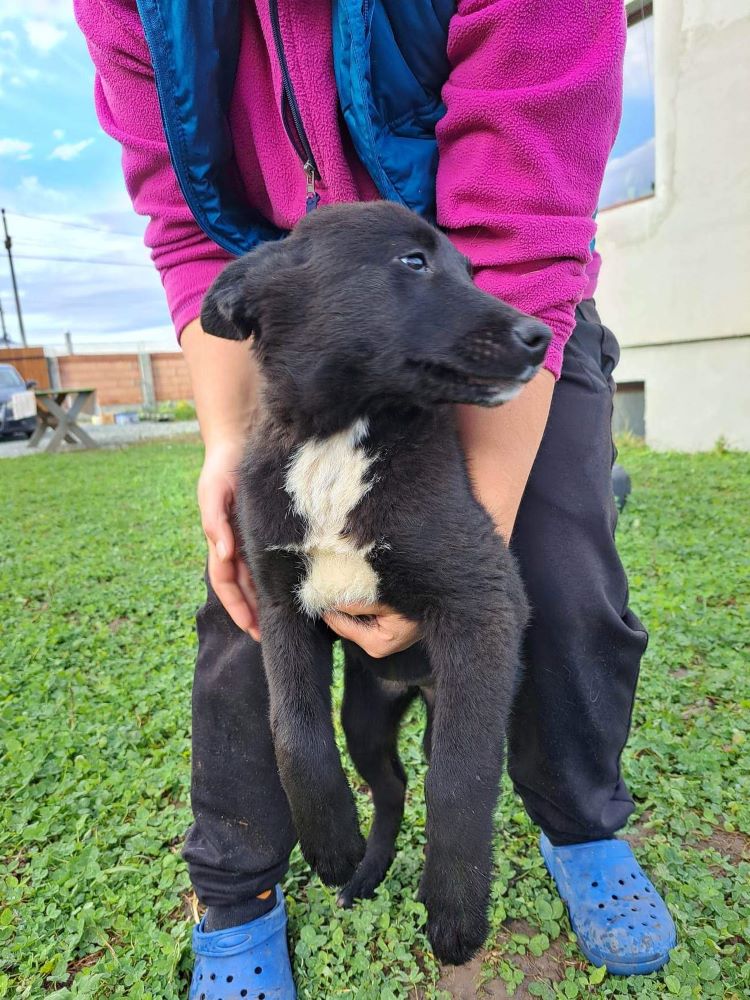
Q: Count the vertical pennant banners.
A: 0